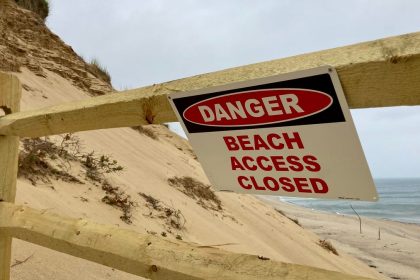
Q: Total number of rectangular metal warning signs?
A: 1